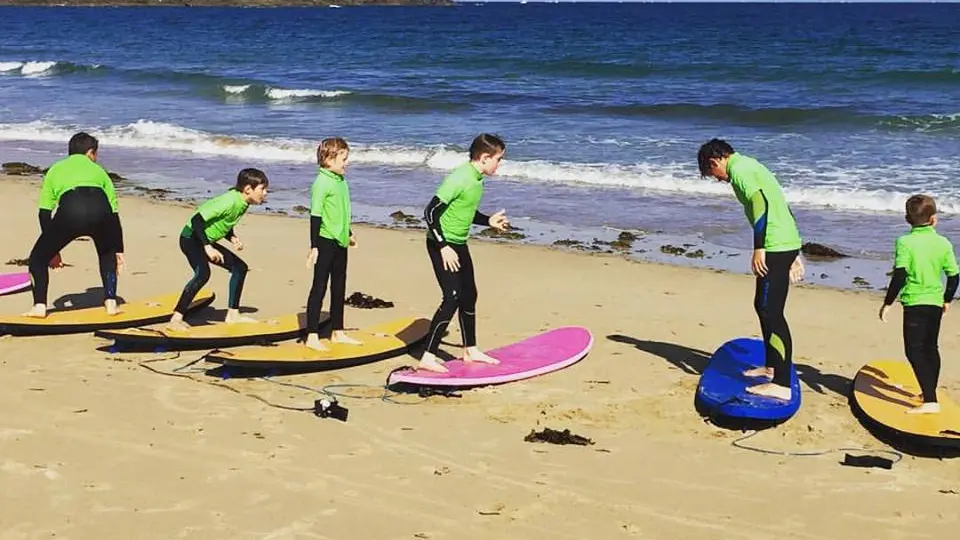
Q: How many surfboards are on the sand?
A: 7